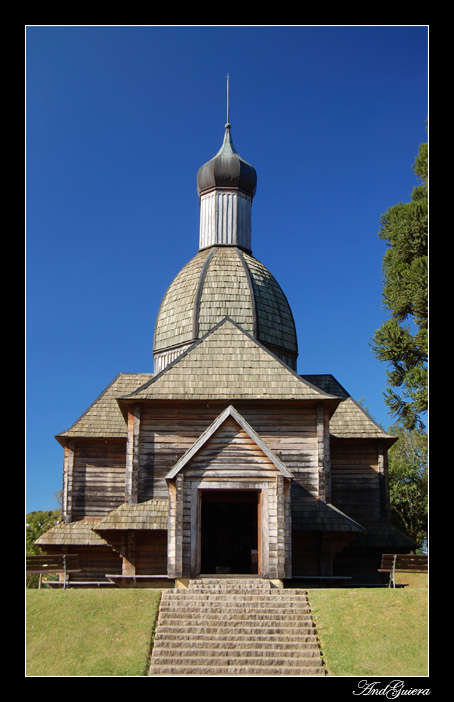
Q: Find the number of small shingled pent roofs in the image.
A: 4